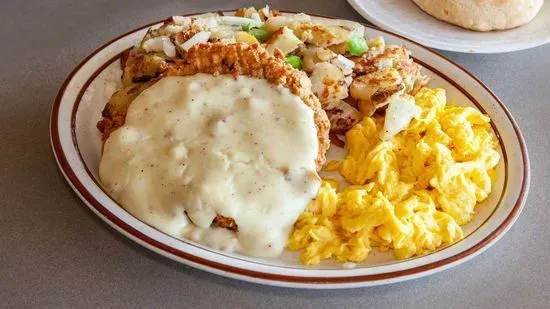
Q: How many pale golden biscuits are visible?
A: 1